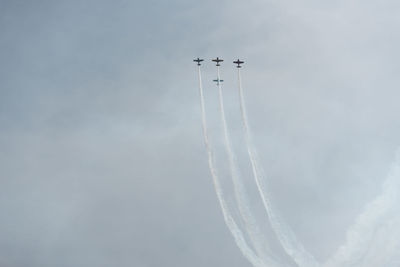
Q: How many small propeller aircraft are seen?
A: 4